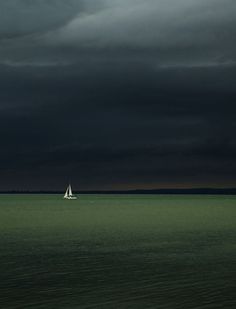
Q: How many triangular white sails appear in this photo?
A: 2